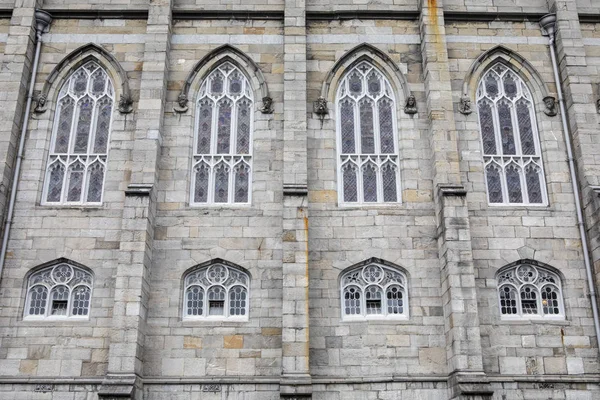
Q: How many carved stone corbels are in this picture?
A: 8